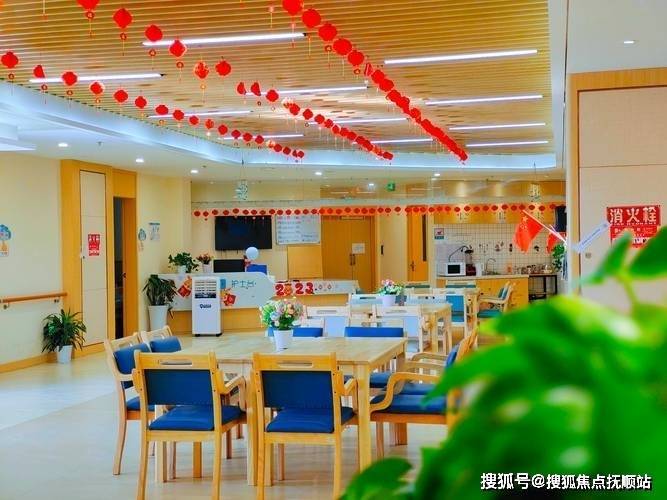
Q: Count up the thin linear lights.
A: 11